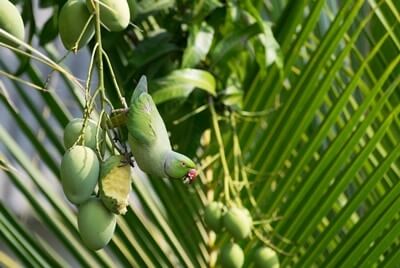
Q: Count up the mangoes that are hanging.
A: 11